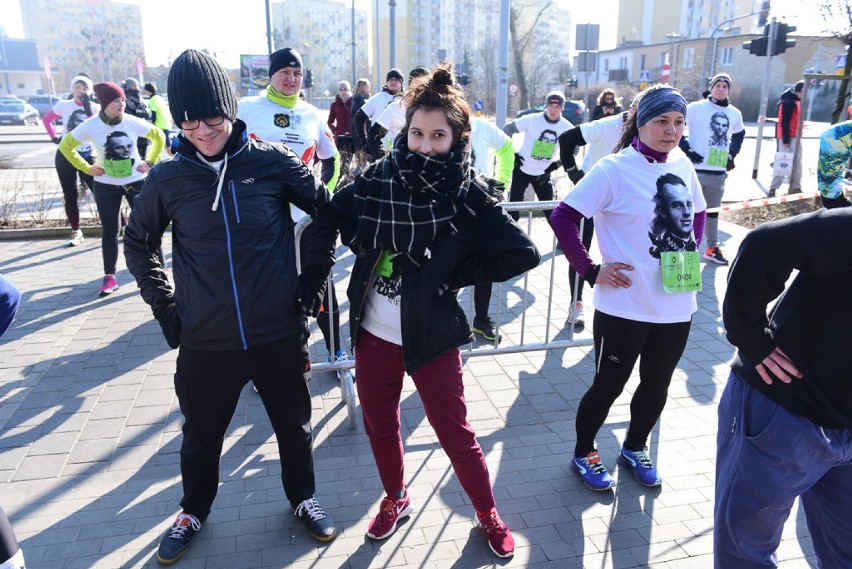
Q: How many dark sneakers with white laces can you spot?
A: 2